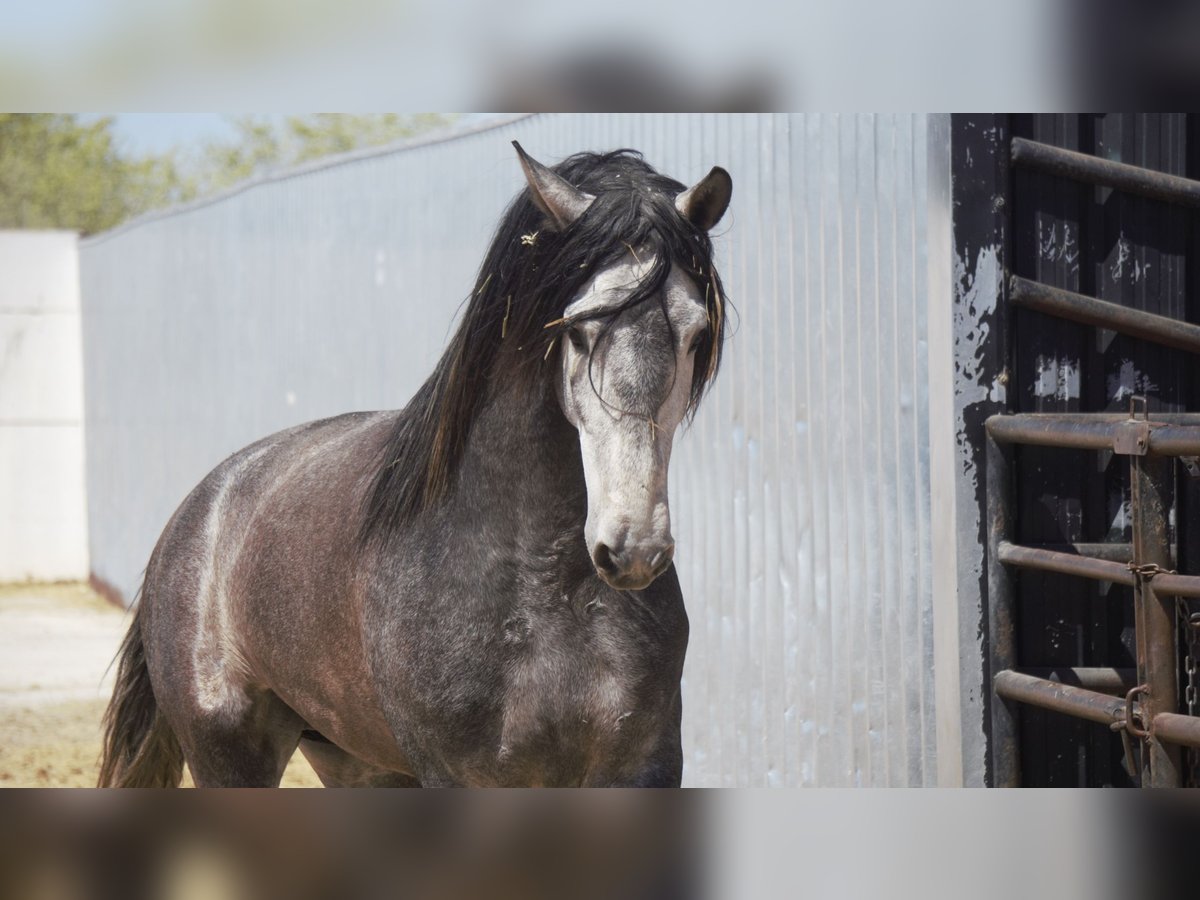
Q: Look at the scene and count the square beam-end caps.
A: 0